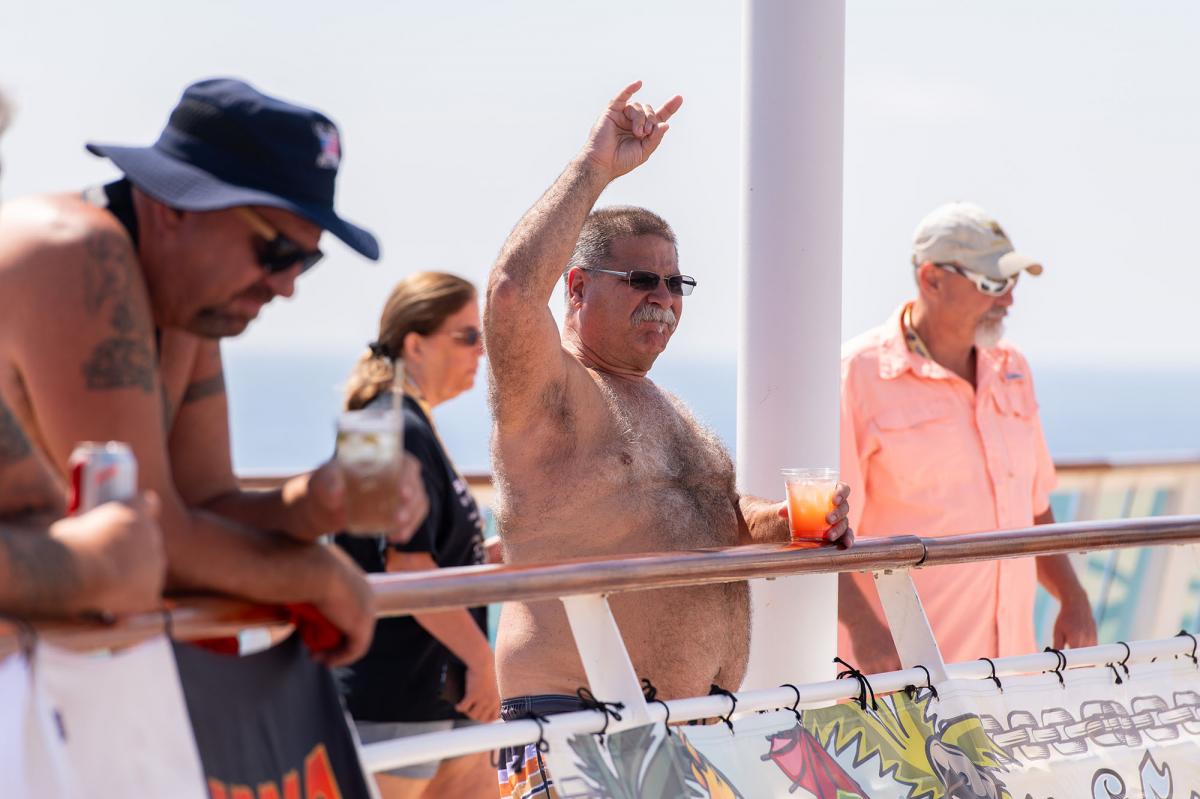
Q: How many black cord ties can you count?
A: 11